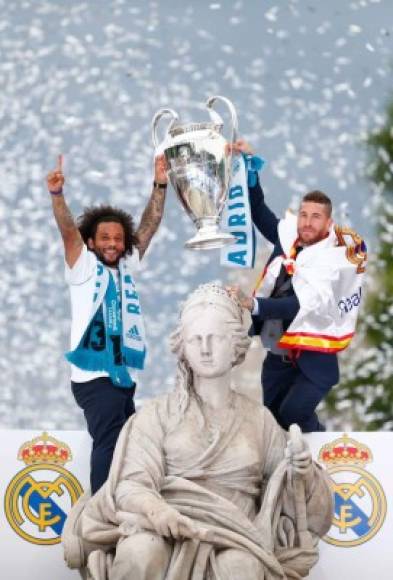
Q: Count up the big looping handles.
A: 2